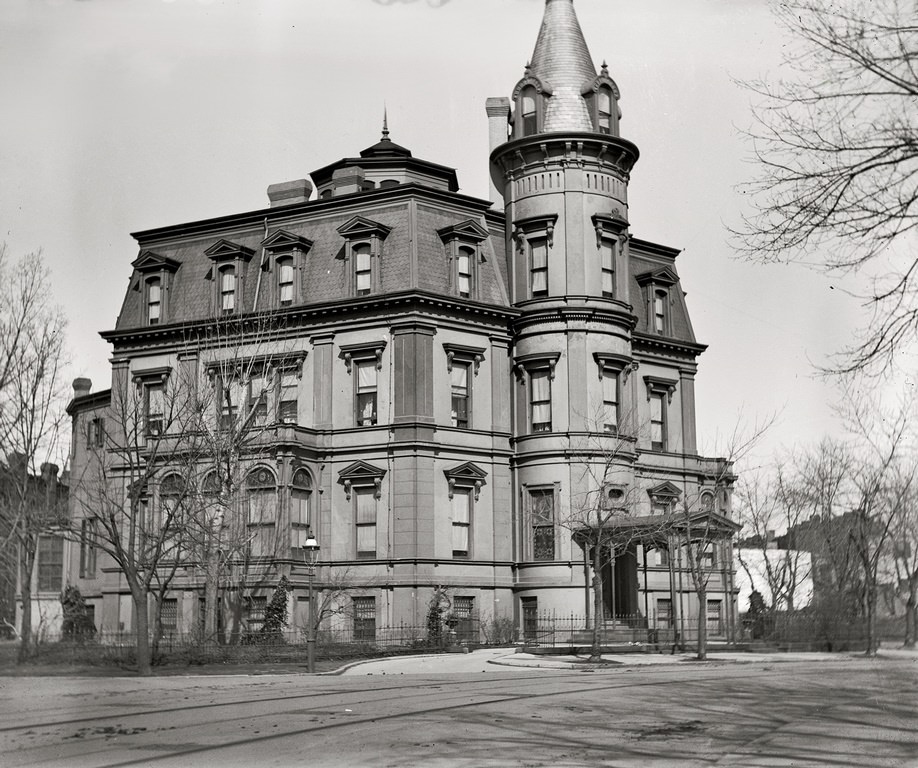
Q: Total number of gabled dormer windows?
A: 6